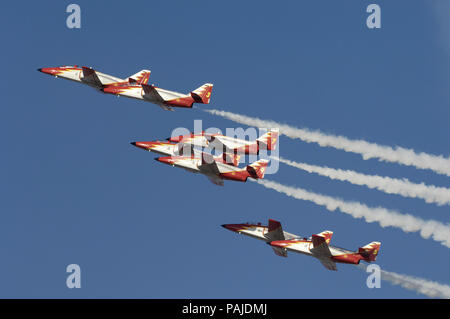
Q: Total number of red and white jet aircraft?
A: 7